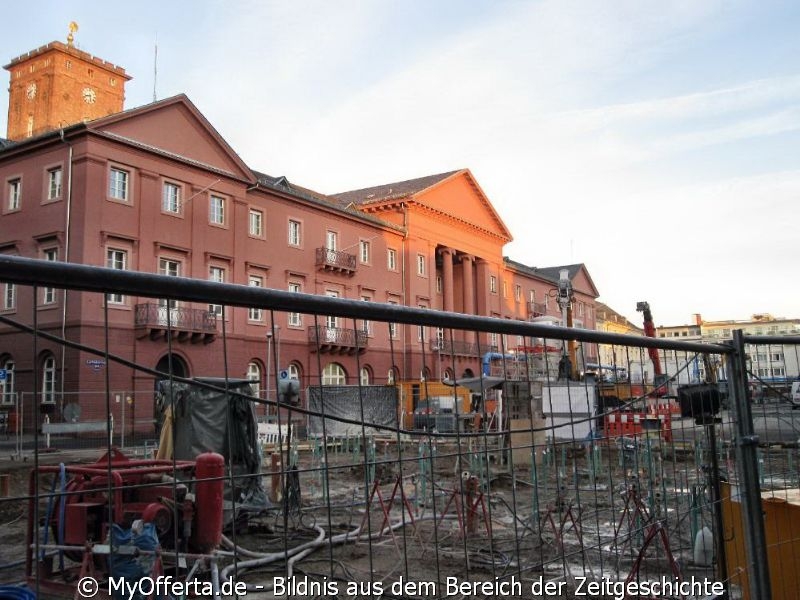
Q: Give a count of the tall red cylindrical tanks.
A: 1